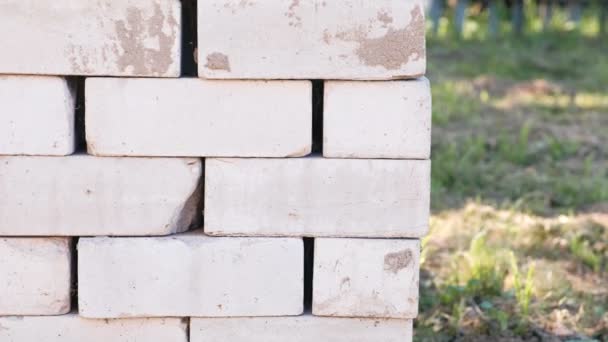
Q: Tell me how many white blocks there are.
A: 12